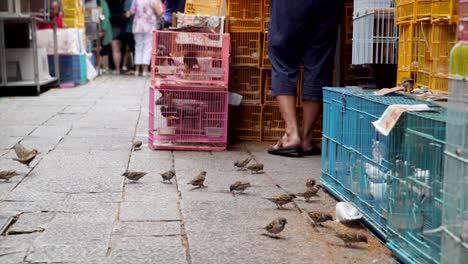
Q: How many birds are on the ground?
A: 15